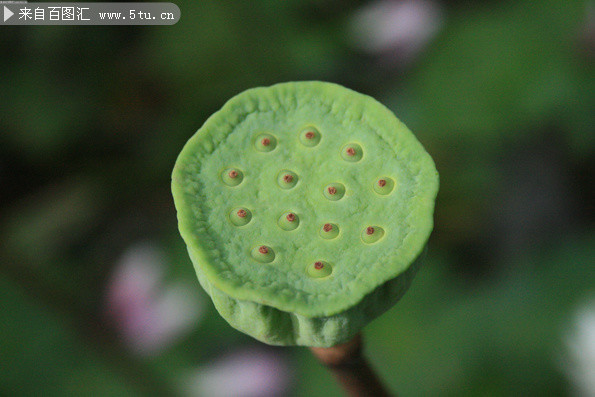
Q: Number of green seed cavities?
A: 13